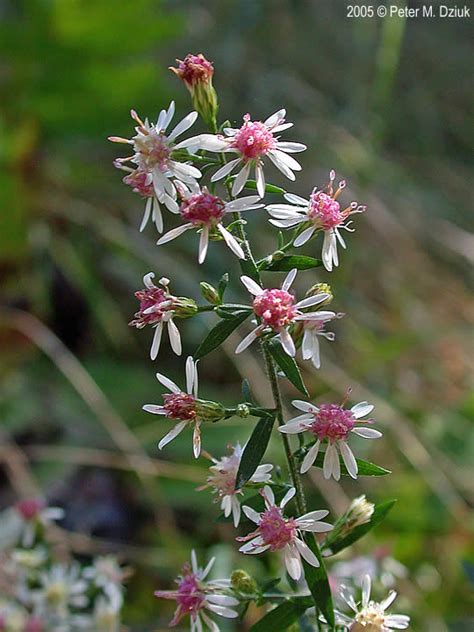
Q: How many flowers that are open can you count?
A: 14